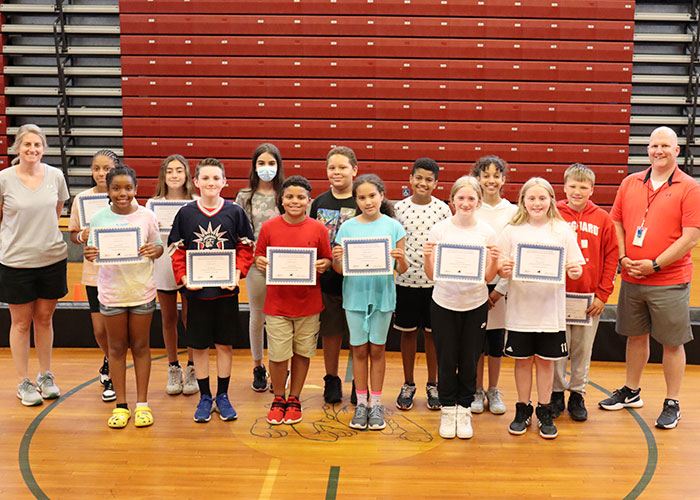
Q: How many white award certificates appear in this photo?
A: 9